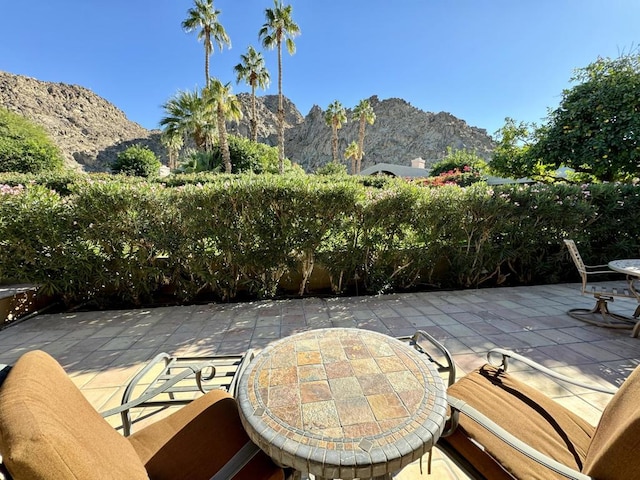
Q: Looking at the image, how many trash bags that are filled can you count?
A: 0